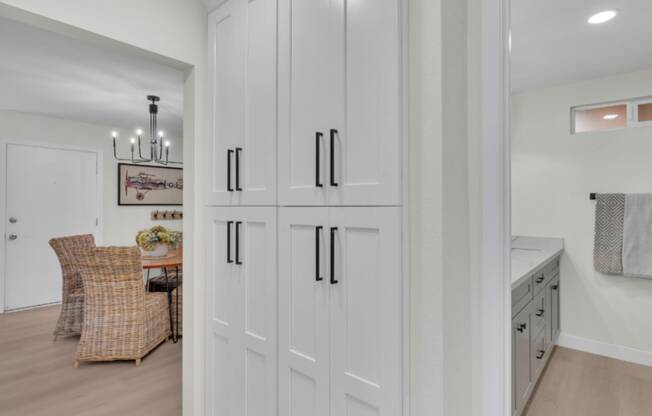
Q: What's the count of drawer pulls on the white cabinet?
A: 8